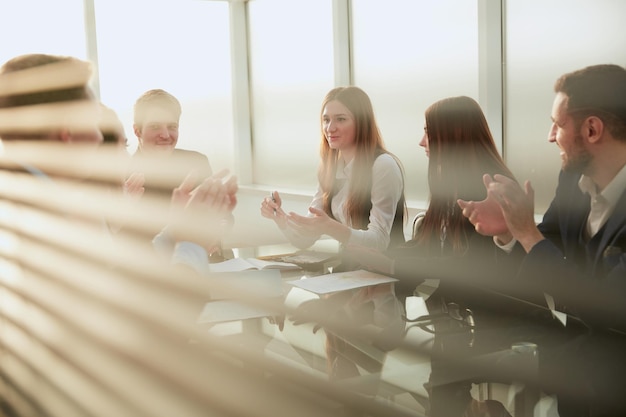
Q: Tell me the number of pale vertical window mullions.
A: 4